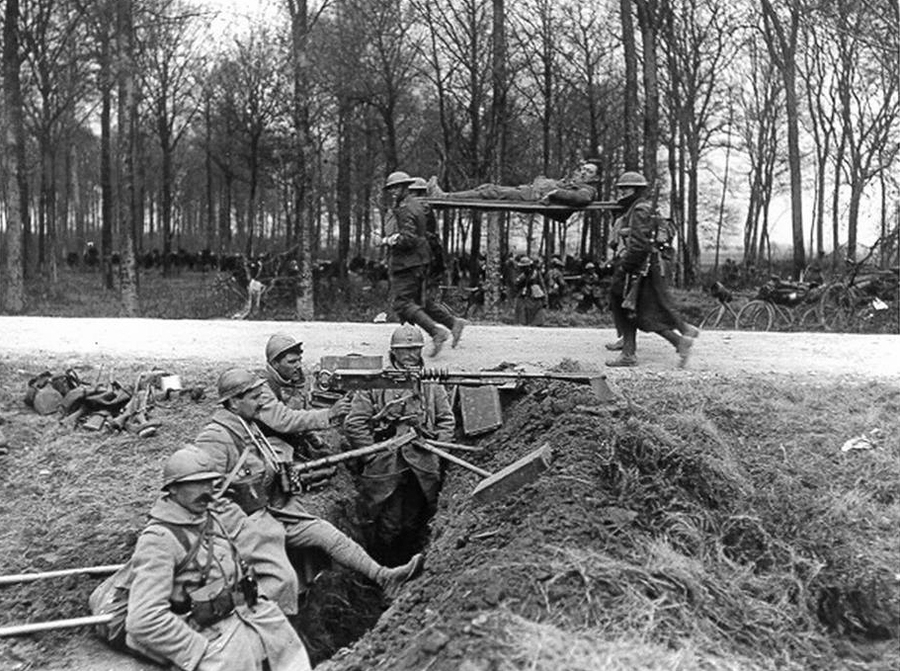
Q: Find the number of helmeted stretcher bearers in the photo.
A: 3